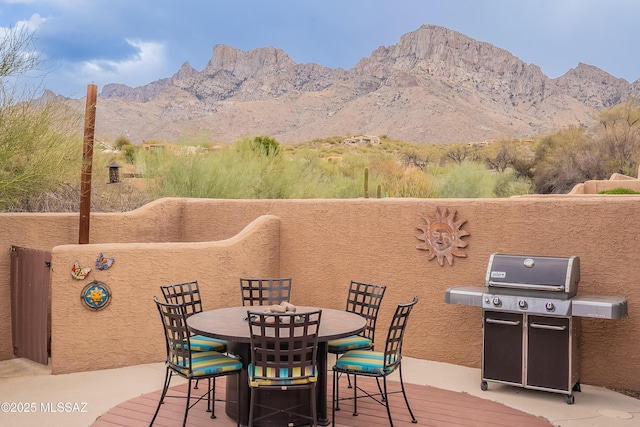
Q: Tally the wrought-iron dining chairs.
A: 6